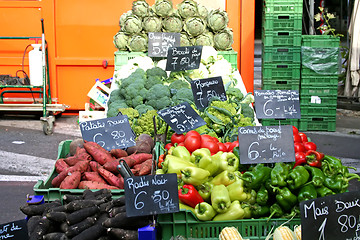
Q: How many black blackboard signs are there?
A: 10